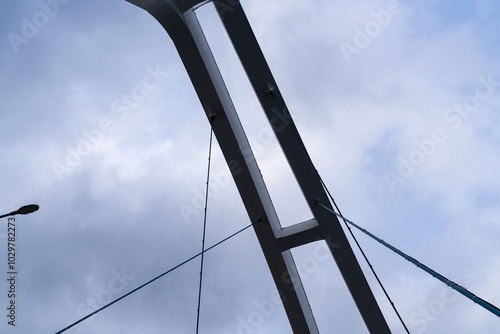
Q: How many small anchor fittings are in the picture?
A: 4